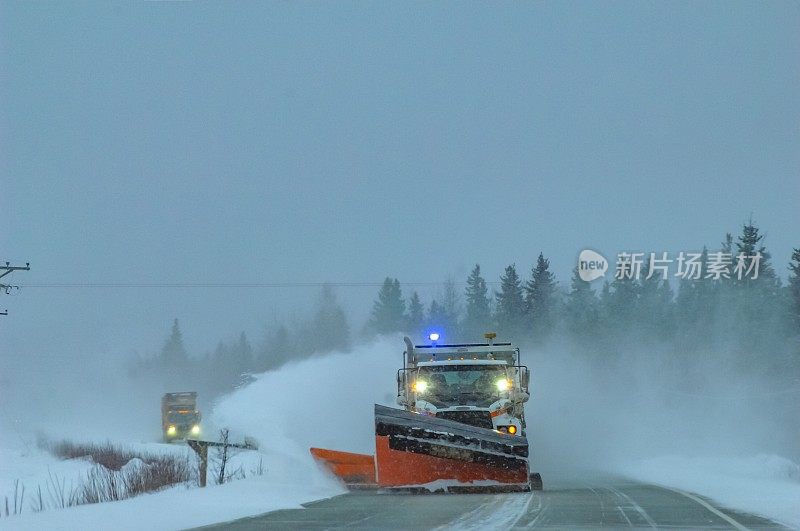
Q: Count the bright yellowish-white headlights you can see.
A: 4